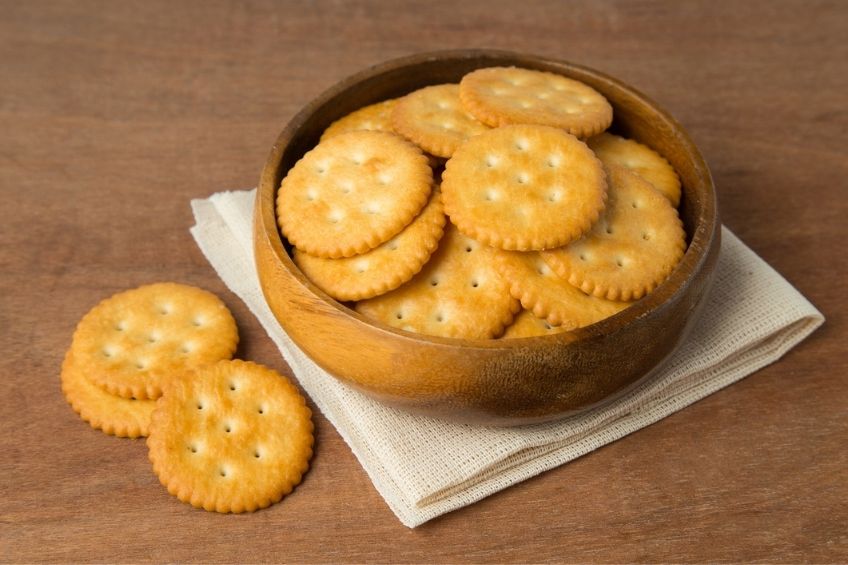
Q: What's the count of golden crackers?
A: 14